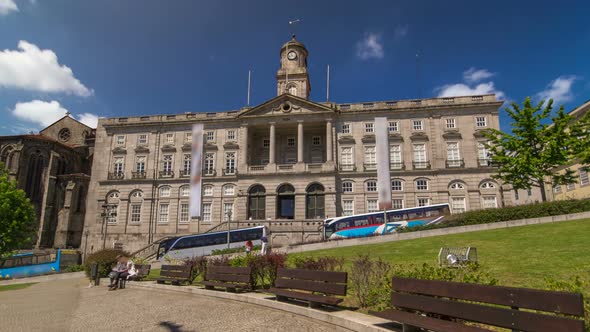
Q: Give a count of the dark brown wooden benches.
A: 5